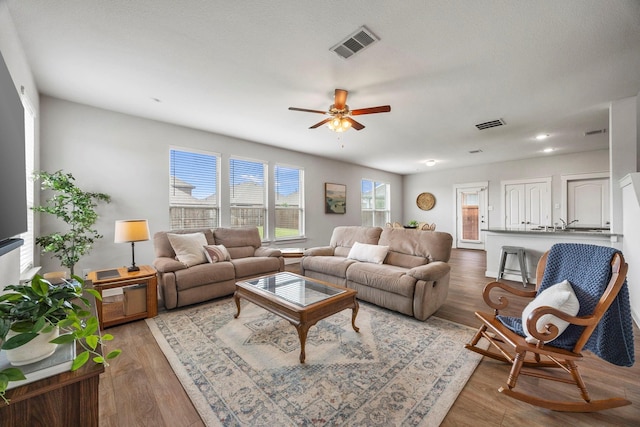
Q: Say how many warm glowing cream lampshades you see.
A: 1